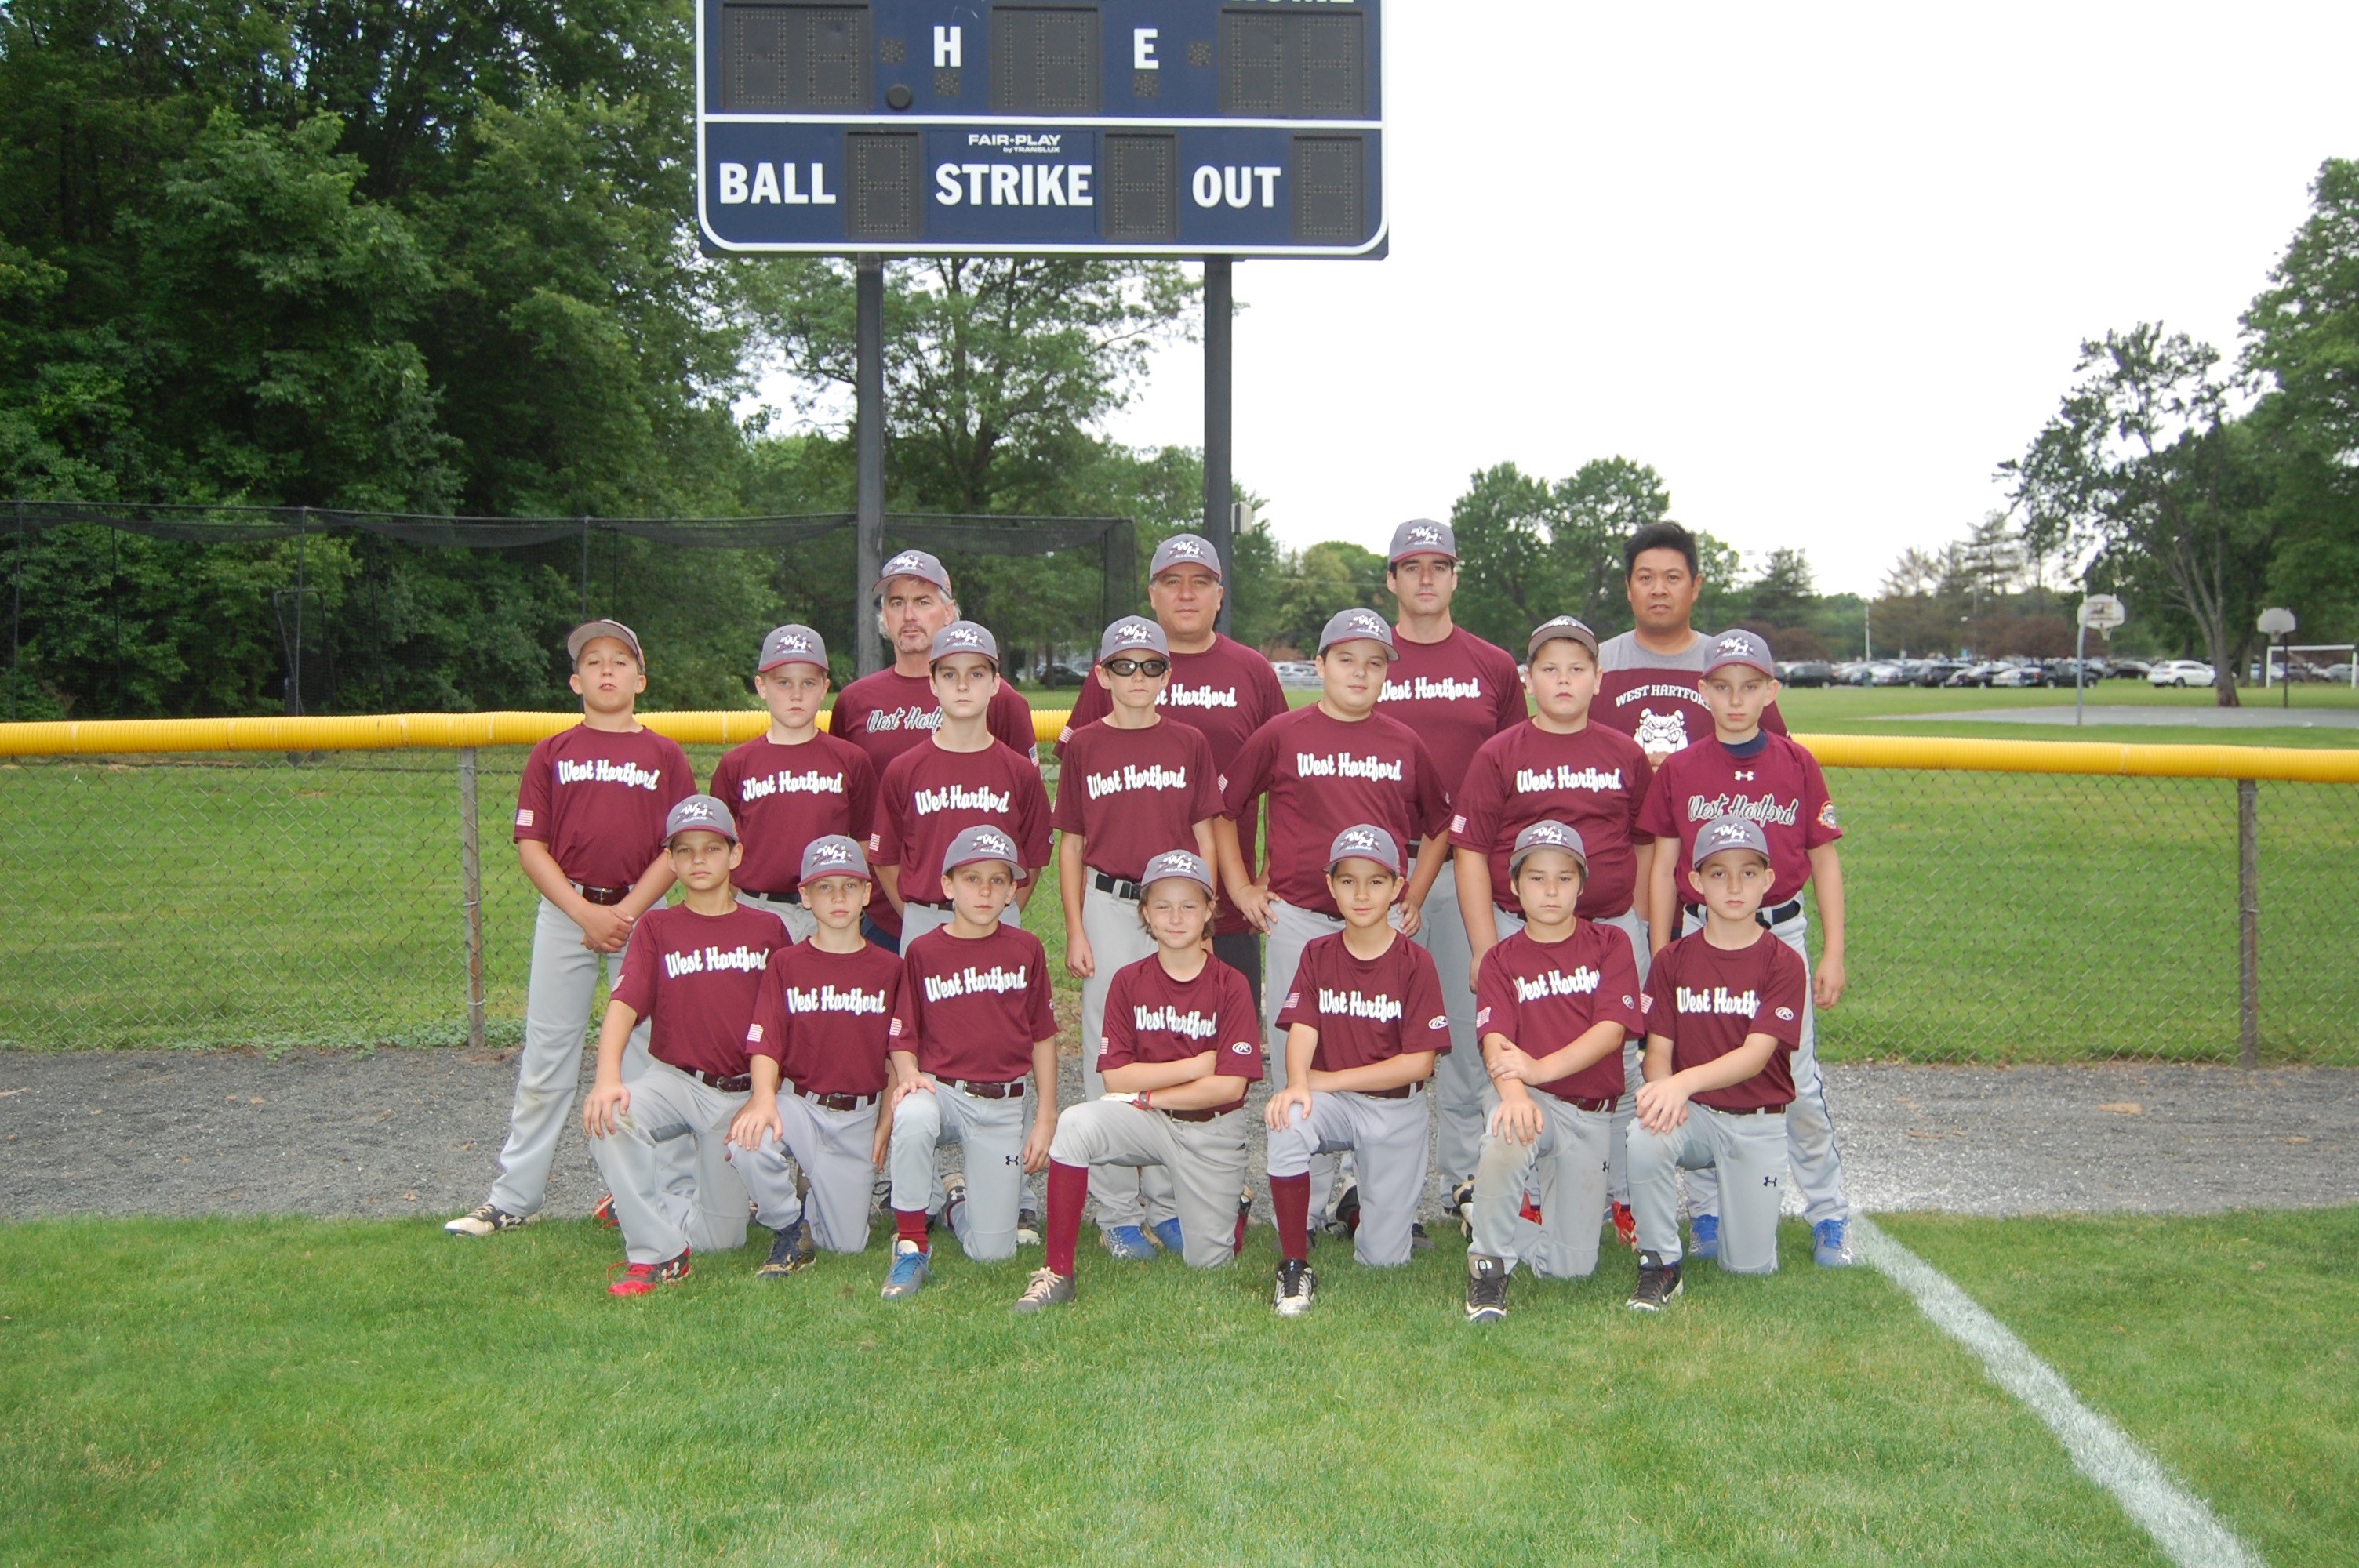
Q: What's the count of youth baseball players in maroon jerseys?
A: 14